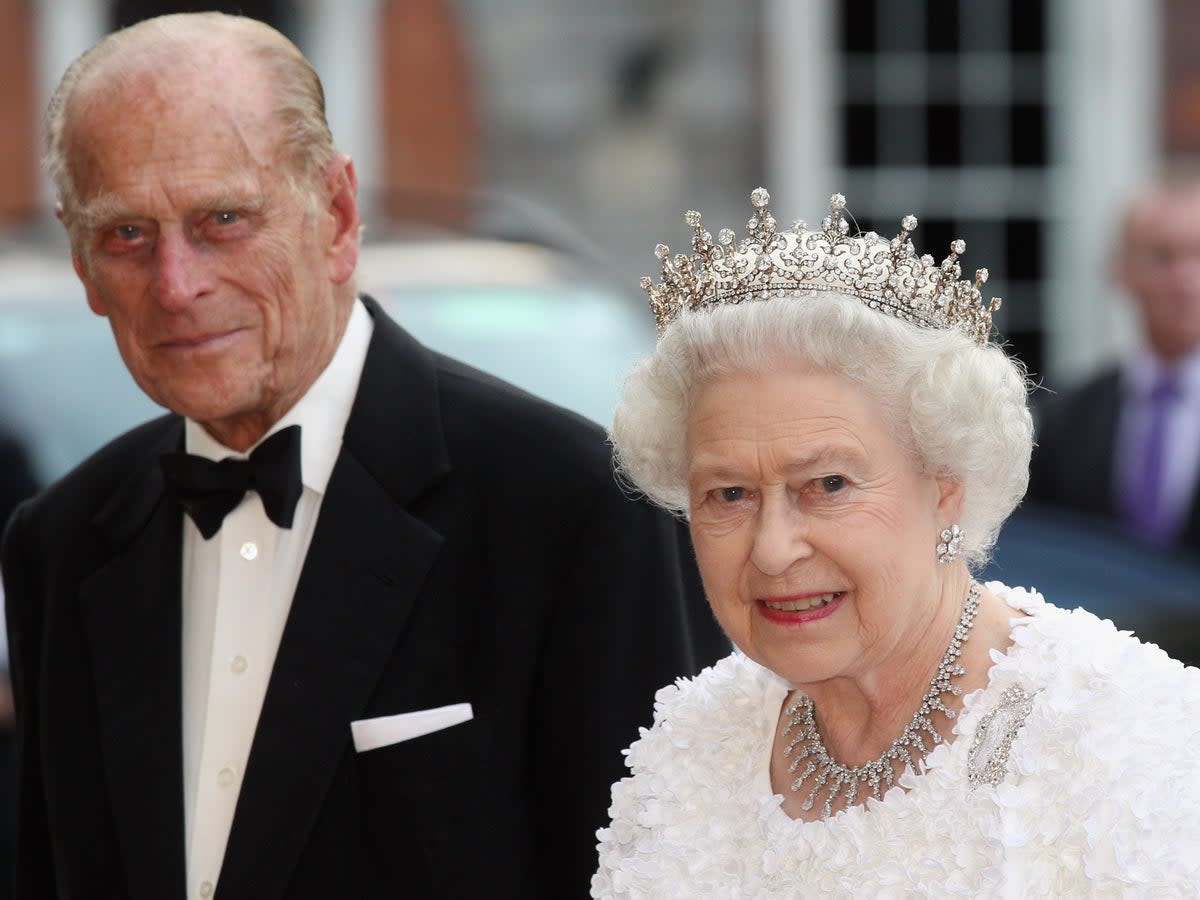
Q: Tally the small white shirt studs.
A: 4